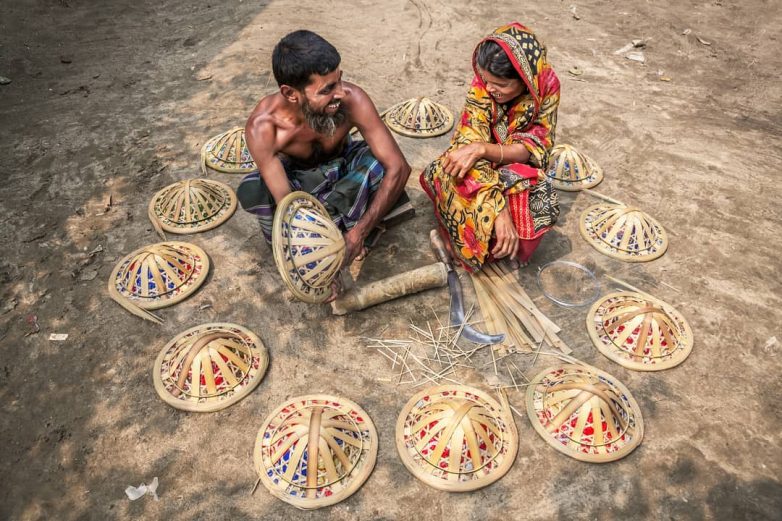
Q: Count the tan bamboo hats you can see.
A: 12